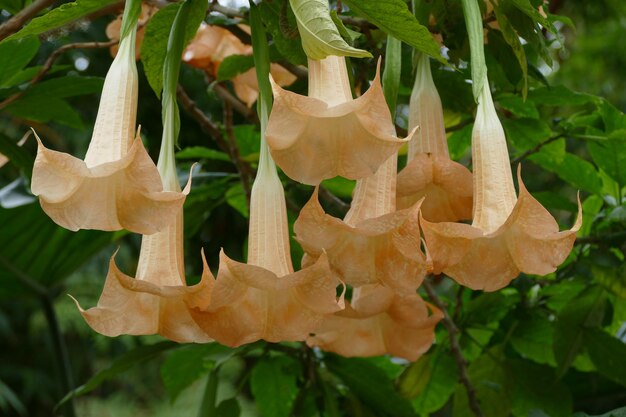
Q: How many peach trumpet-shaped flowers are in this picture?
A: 8